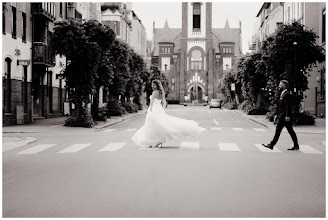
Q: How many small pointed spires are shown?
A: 2